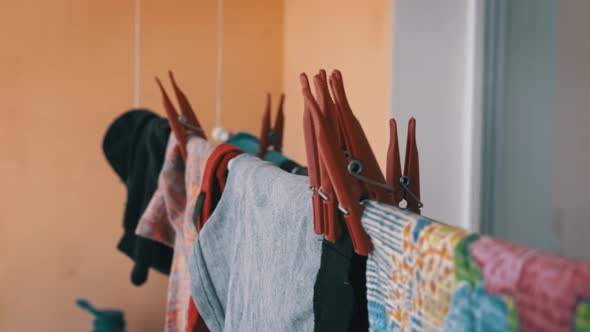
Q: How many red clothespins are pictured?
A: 6